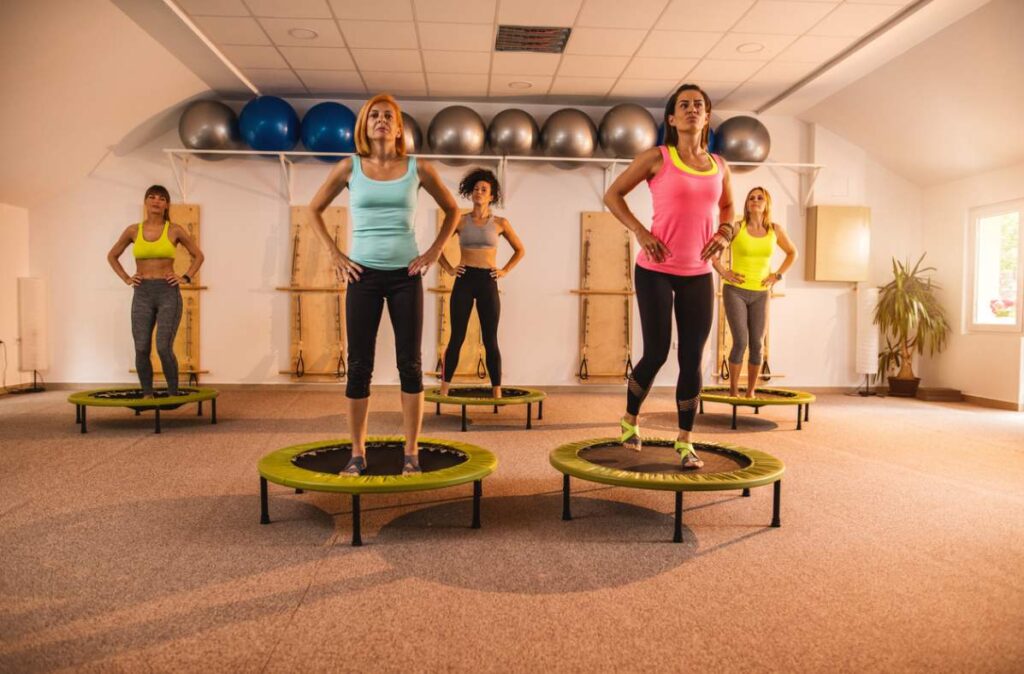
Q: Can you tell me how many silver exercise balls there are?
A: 7